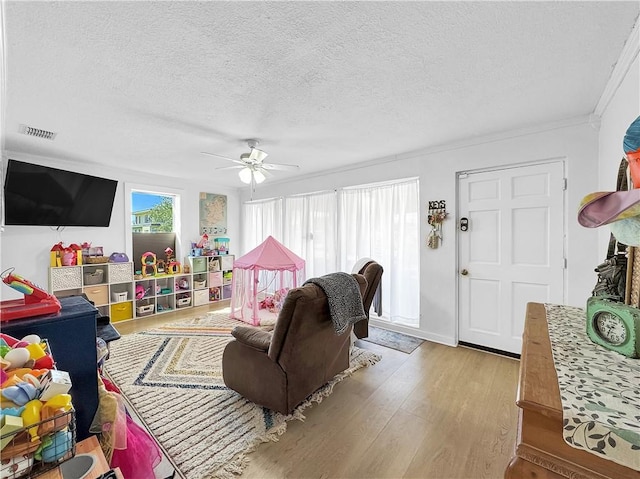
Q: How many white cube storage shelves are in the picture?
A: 3